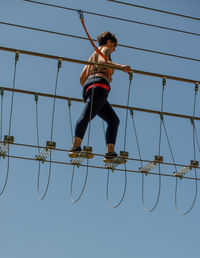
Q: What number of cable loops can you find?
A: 6